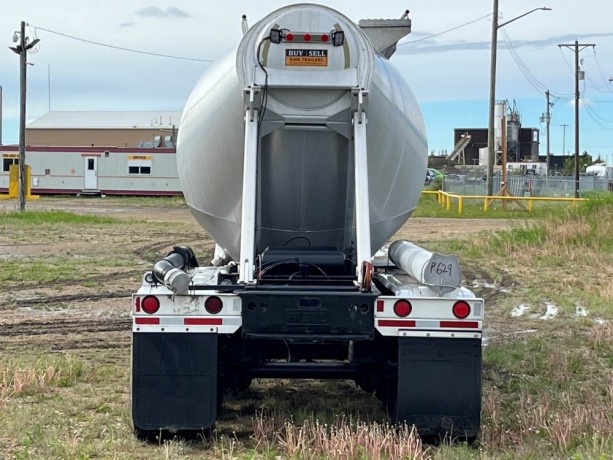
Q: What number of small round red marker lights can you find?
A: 3